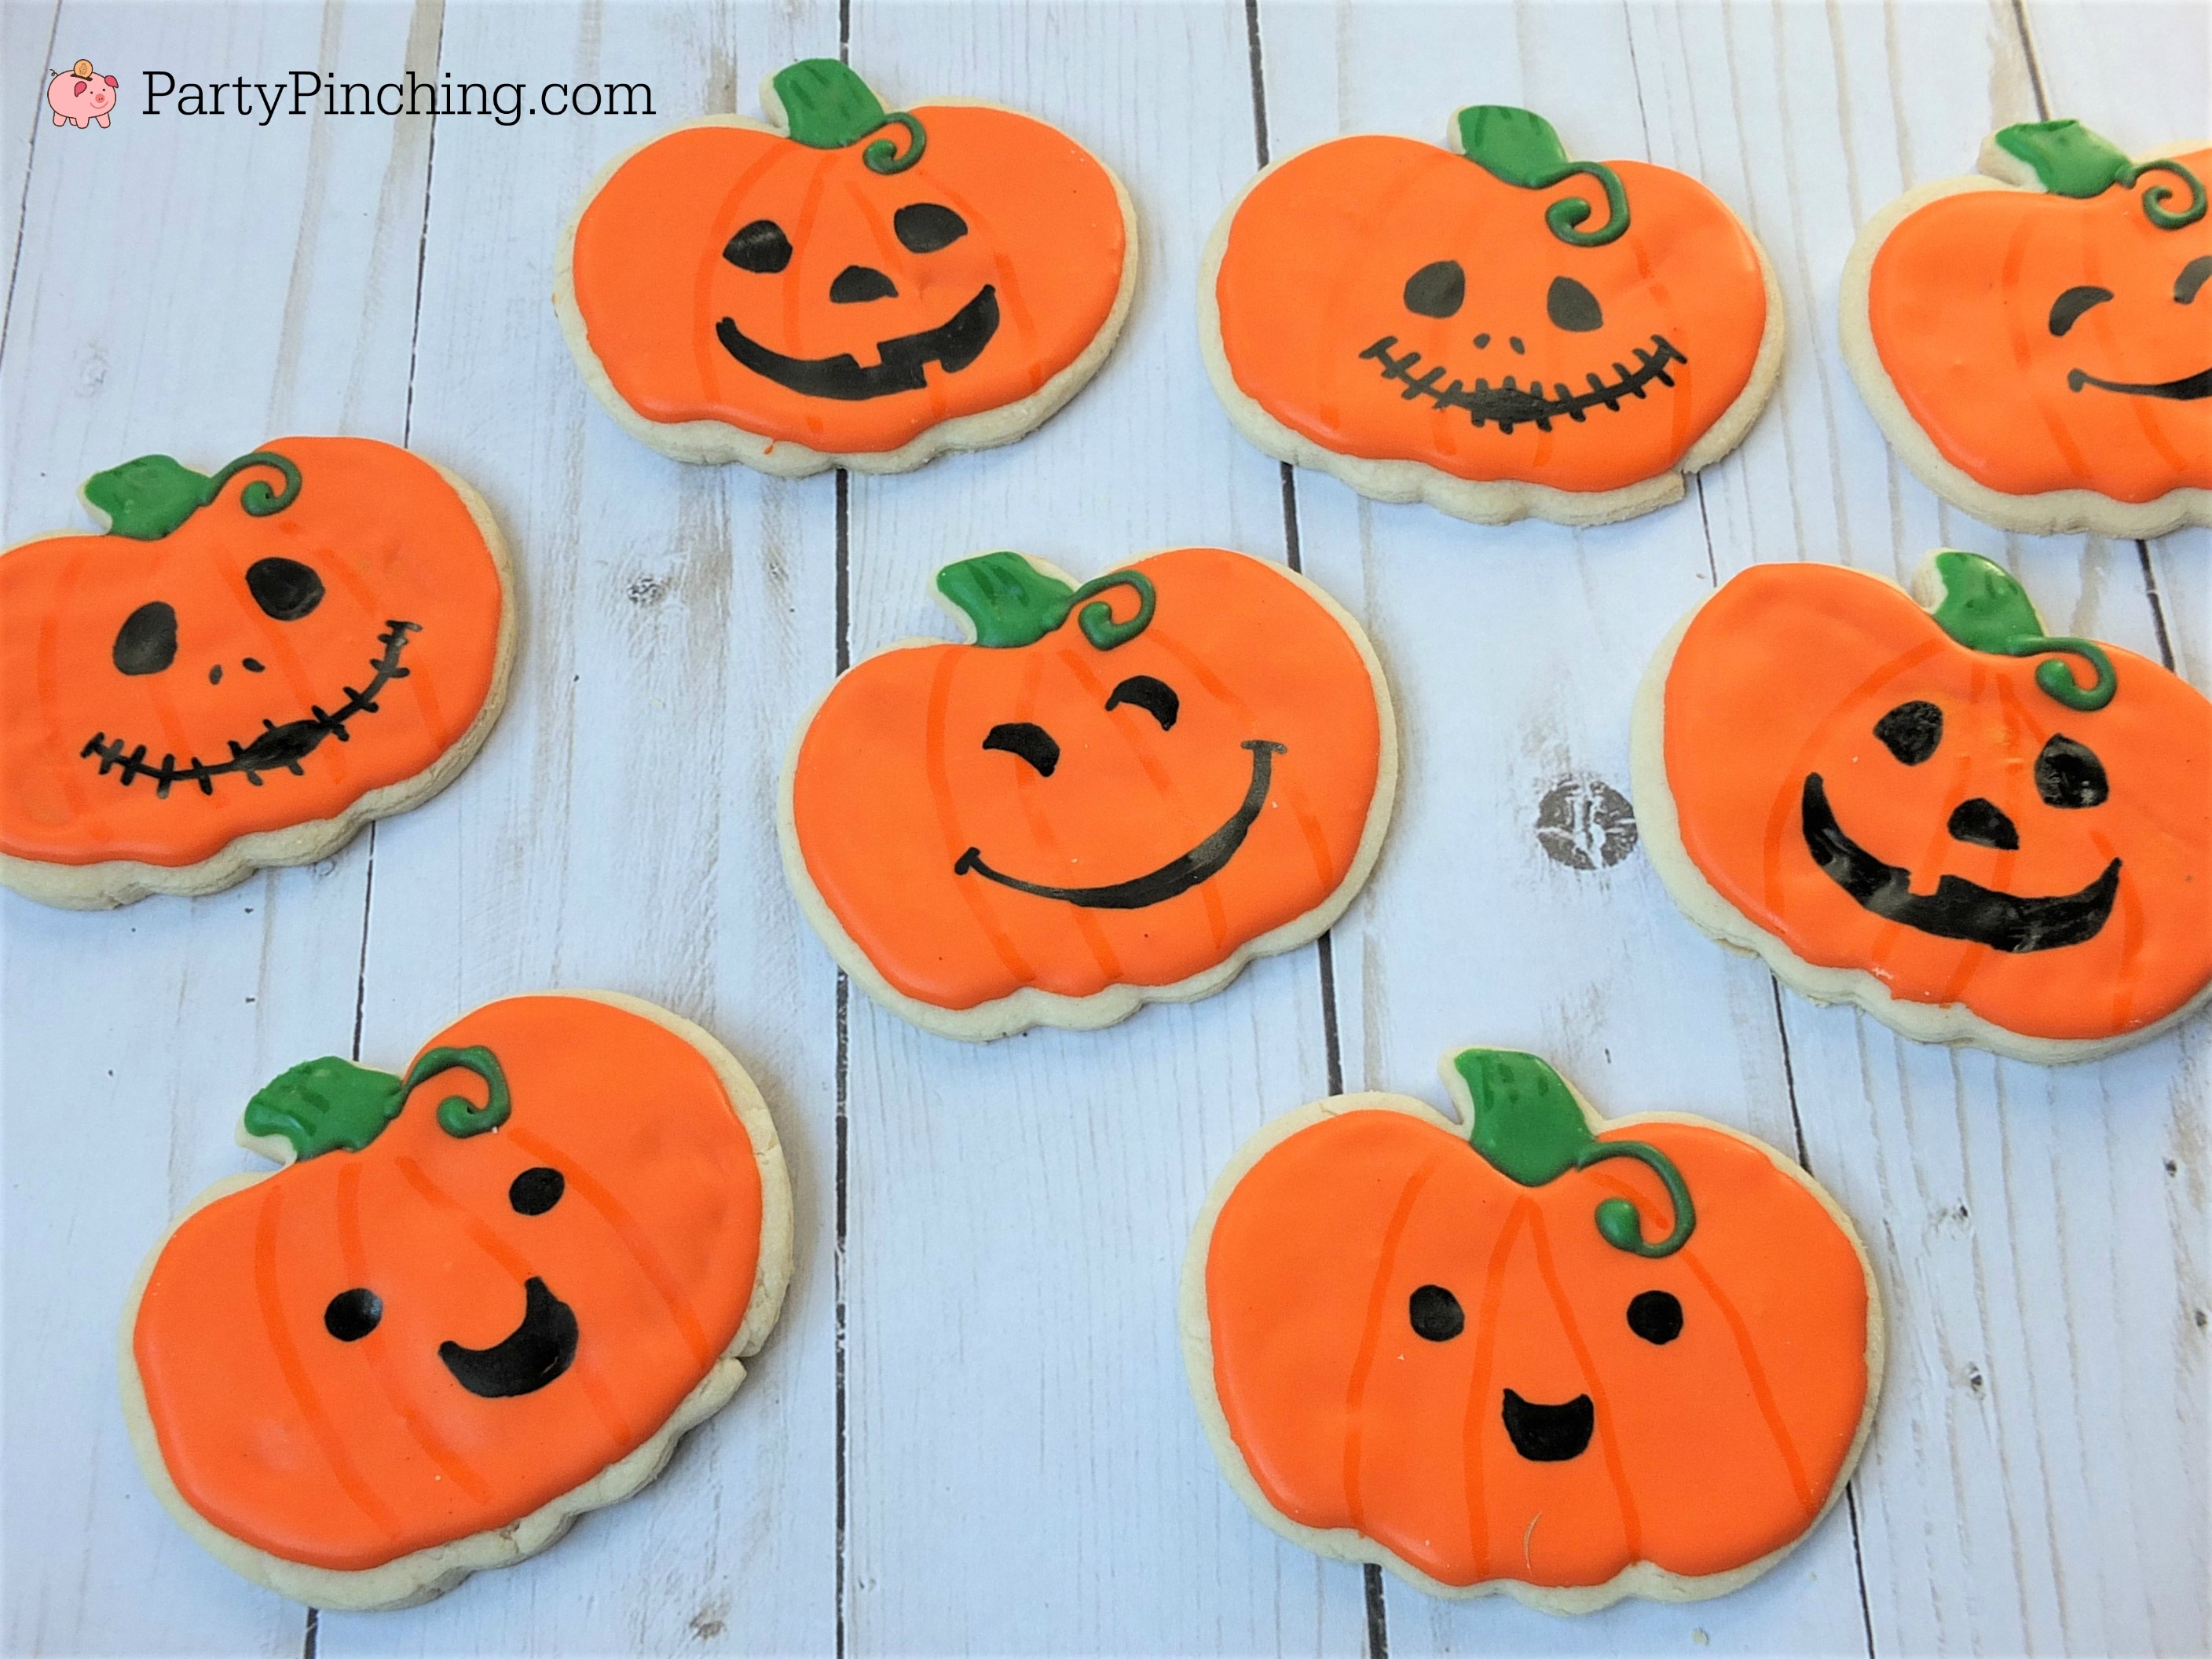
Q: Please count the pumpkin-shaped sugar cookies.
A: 8